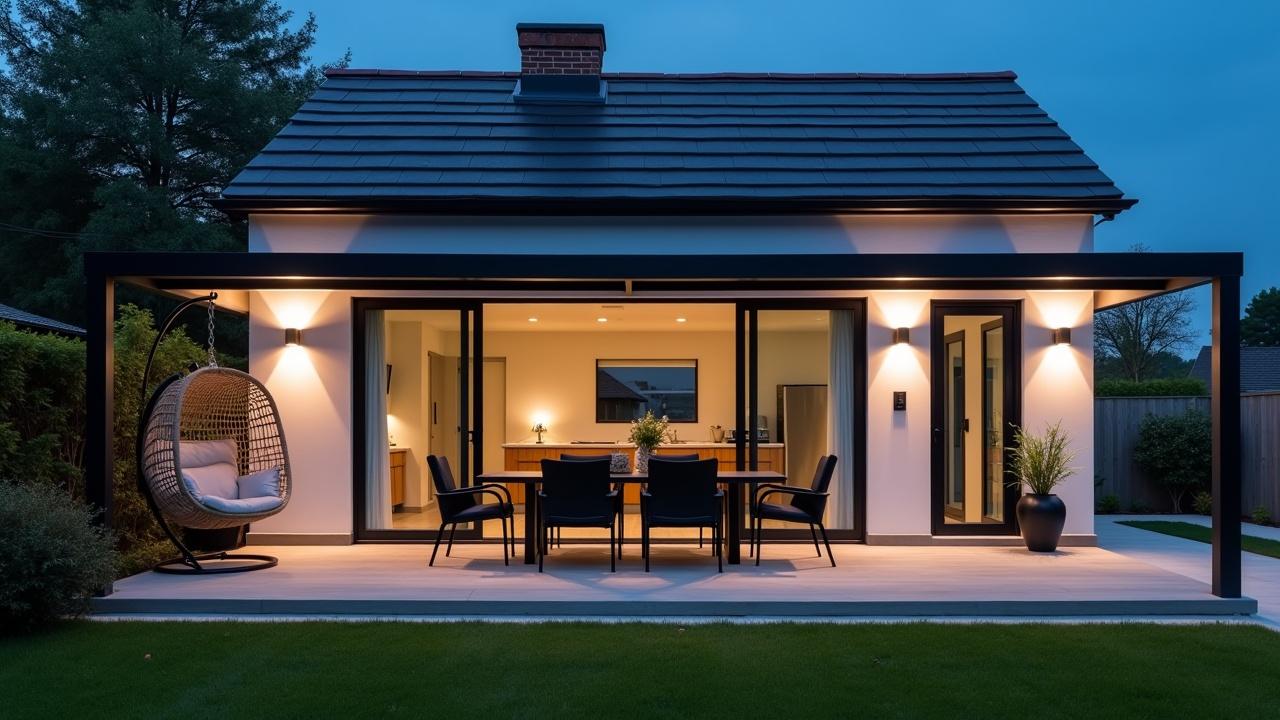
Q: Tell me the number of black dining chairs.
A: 6